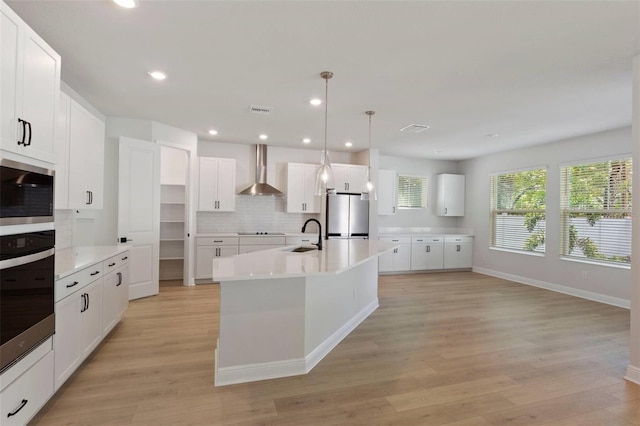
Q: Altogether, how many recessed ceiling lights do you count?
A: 7